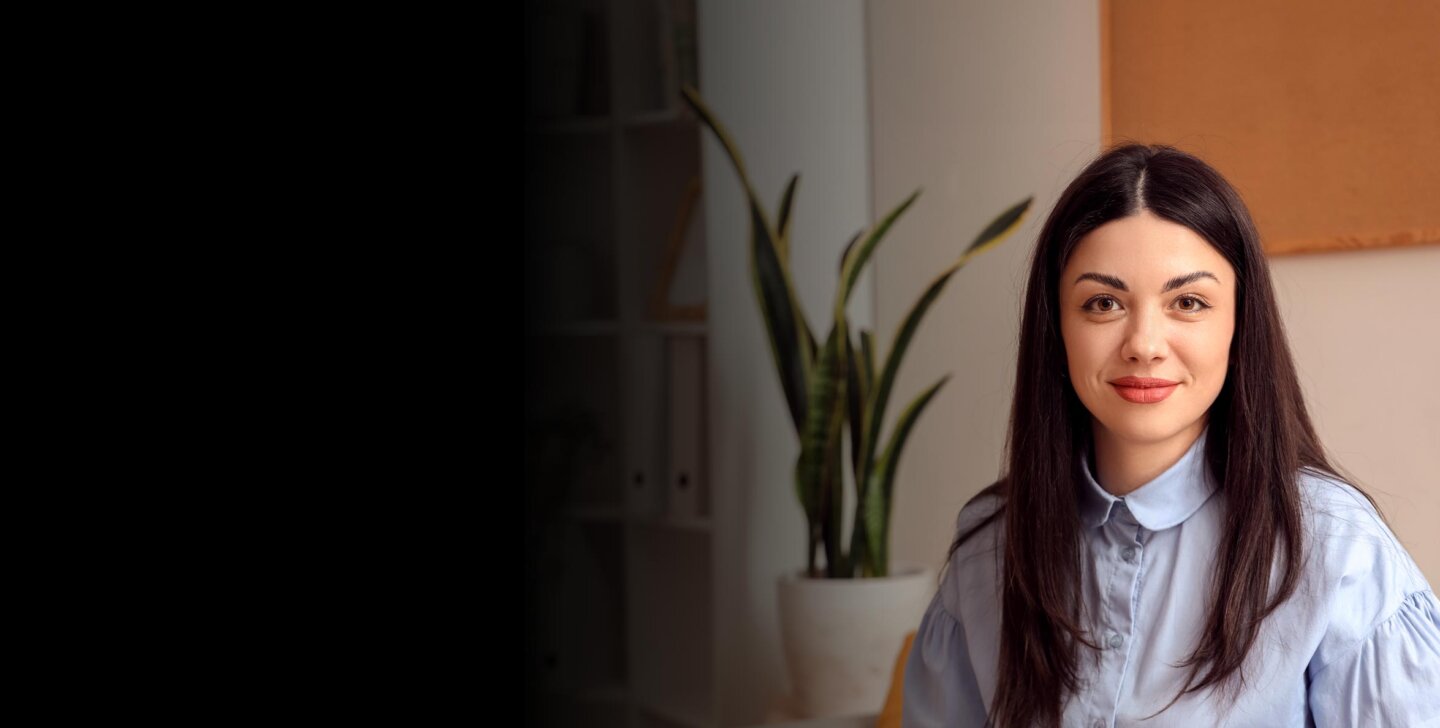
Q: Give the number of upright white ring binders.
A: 2